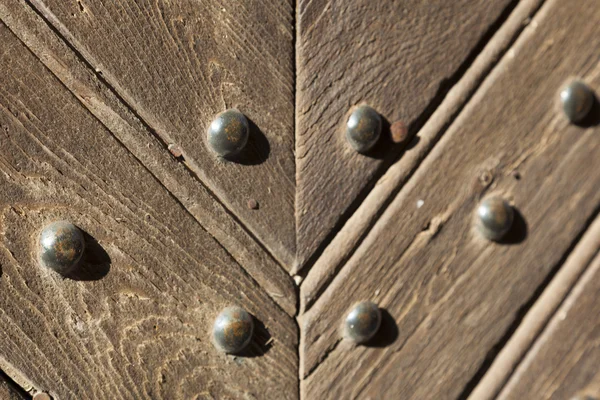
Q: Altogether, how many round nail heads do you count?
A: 7